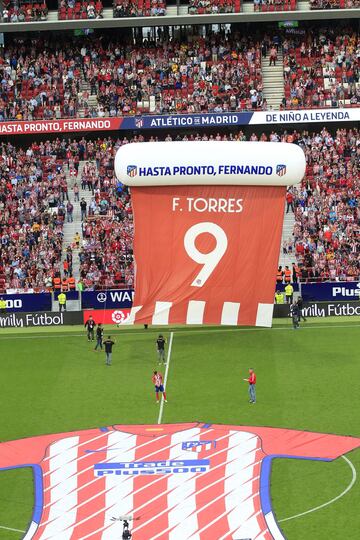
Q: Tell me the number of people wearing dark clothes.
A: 6